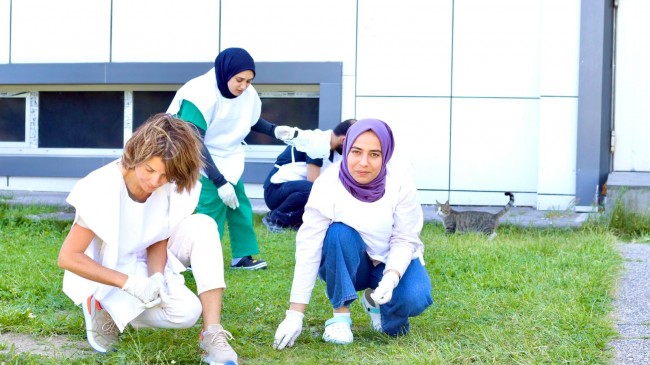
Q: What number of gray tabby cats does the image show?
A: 1